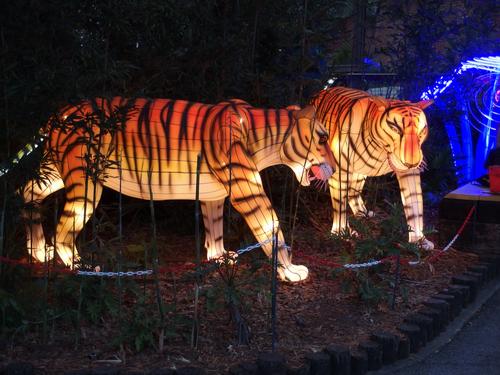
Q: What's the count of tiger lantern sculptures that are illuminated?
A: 2